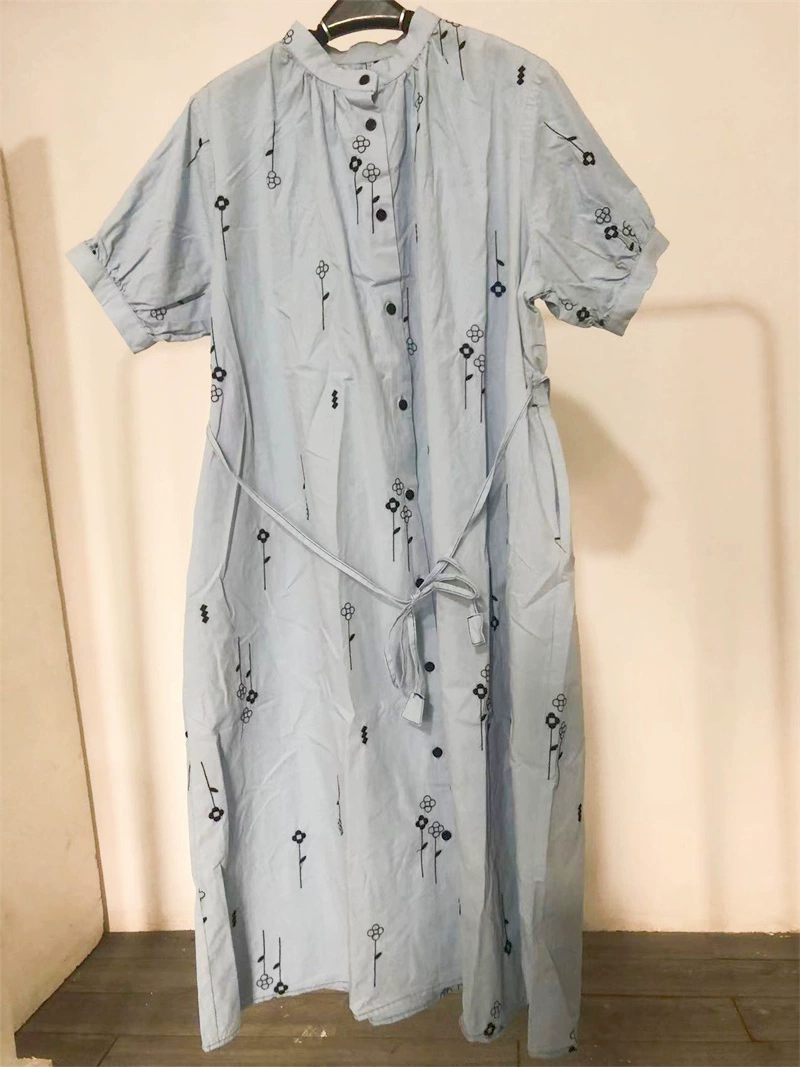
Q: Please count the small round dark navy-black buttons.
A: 10